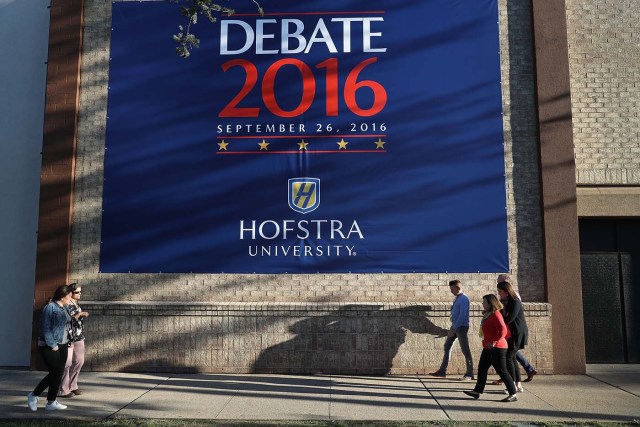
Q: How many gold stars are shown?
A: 5